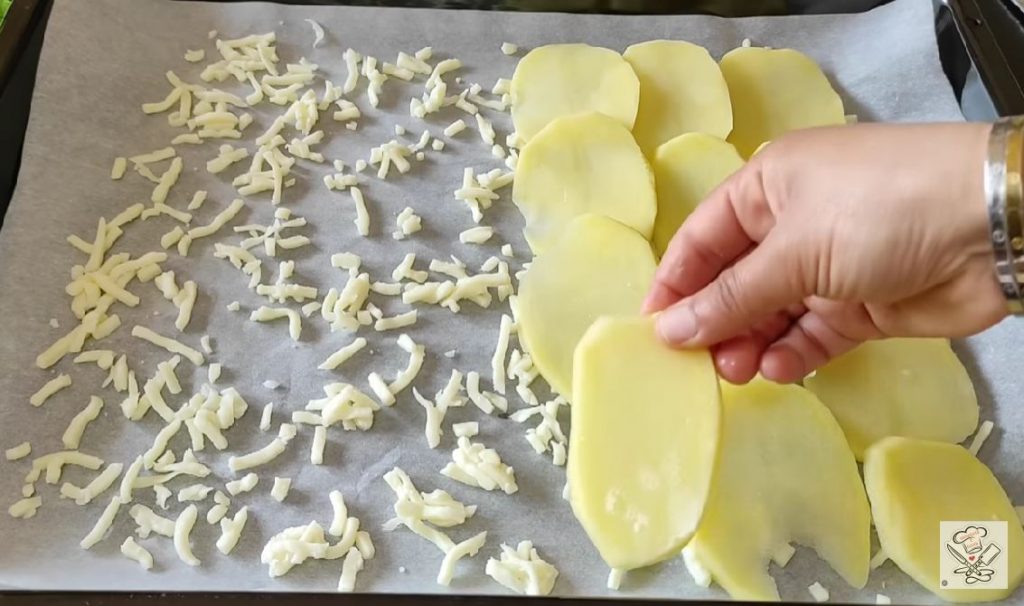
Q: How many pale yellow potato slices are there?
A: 11